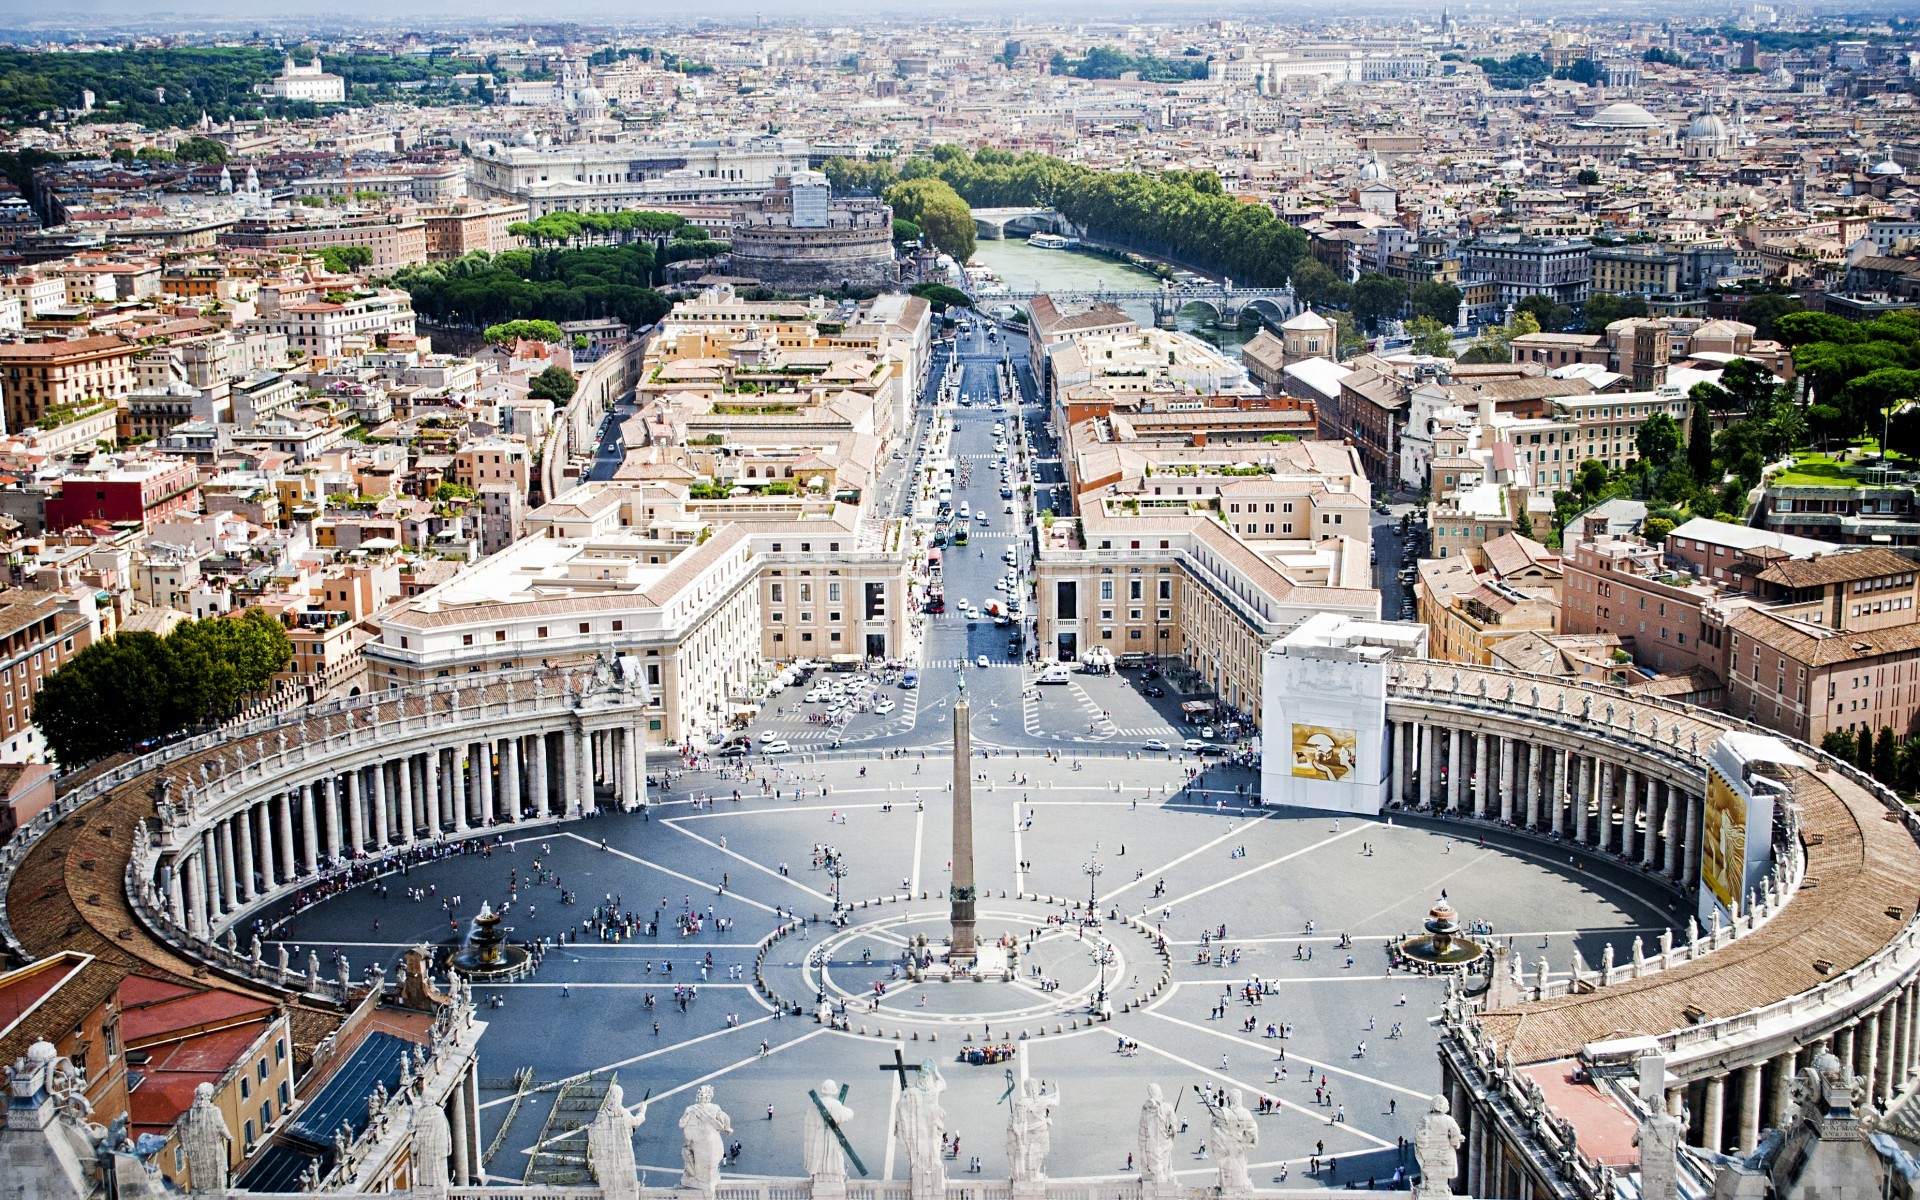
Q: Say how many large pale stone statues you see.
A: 11